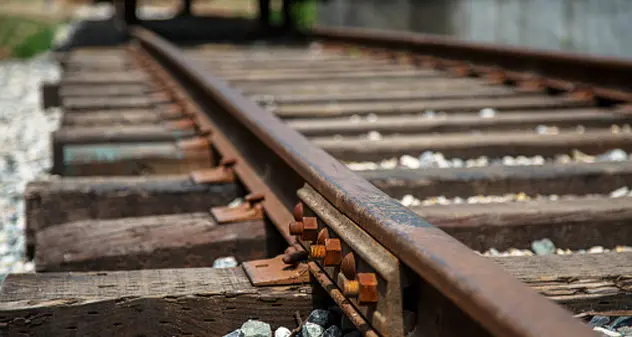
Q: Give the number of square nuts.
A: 3